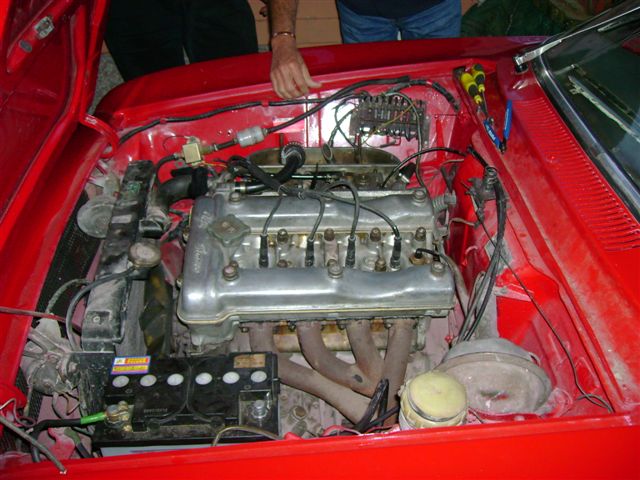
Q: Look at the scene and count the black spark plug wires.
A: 4